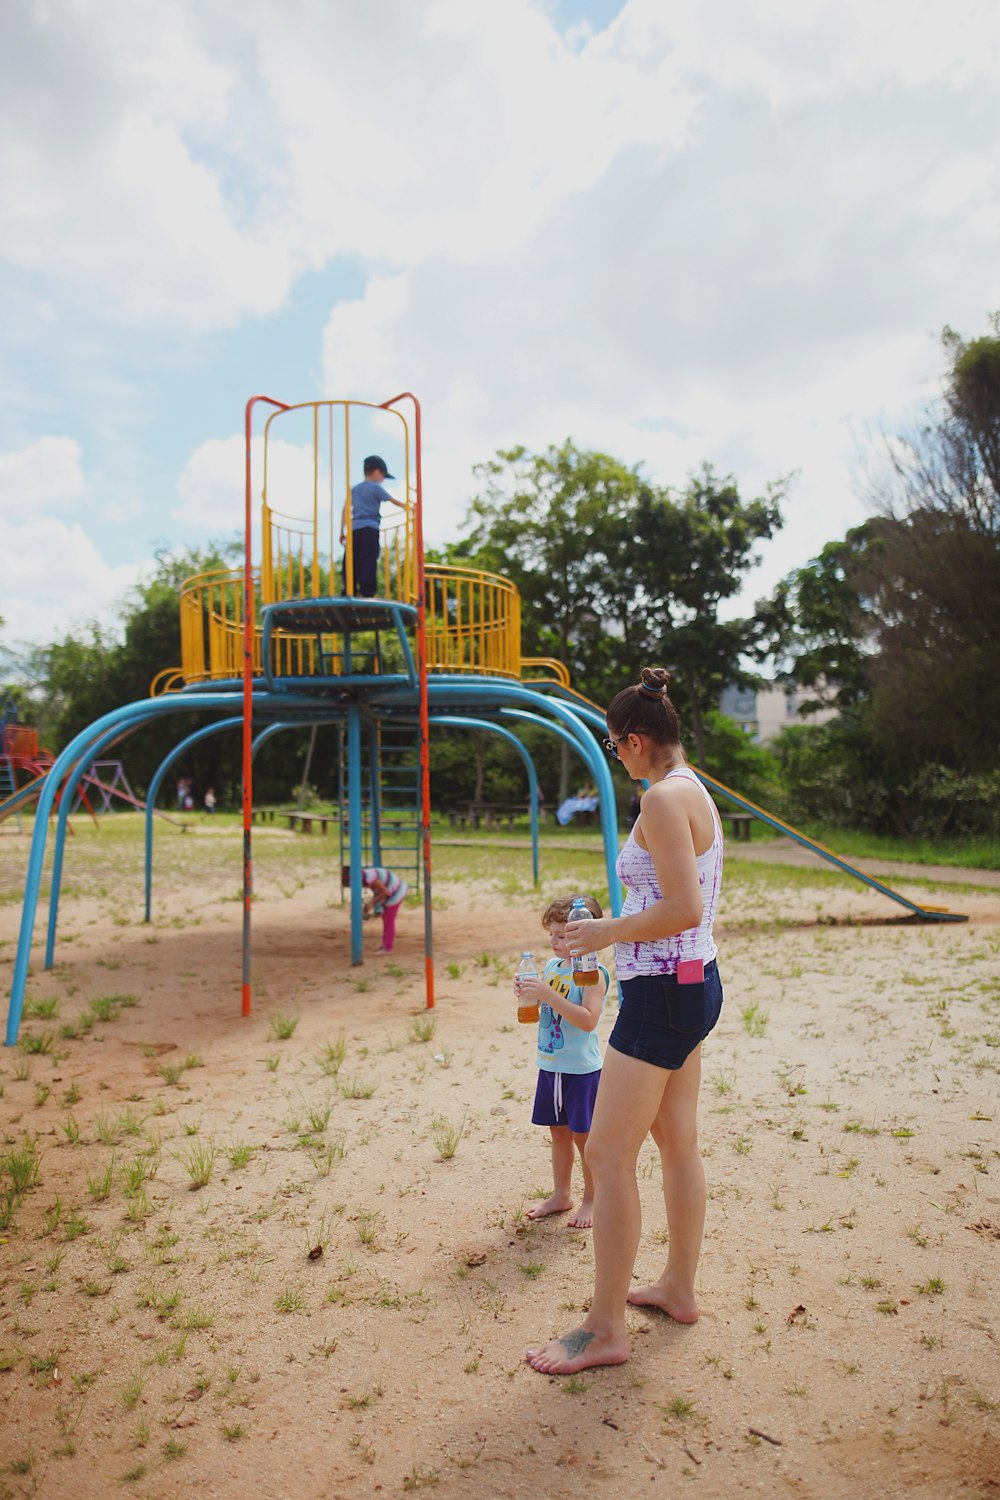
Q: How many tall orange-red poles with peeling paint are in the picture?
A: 2